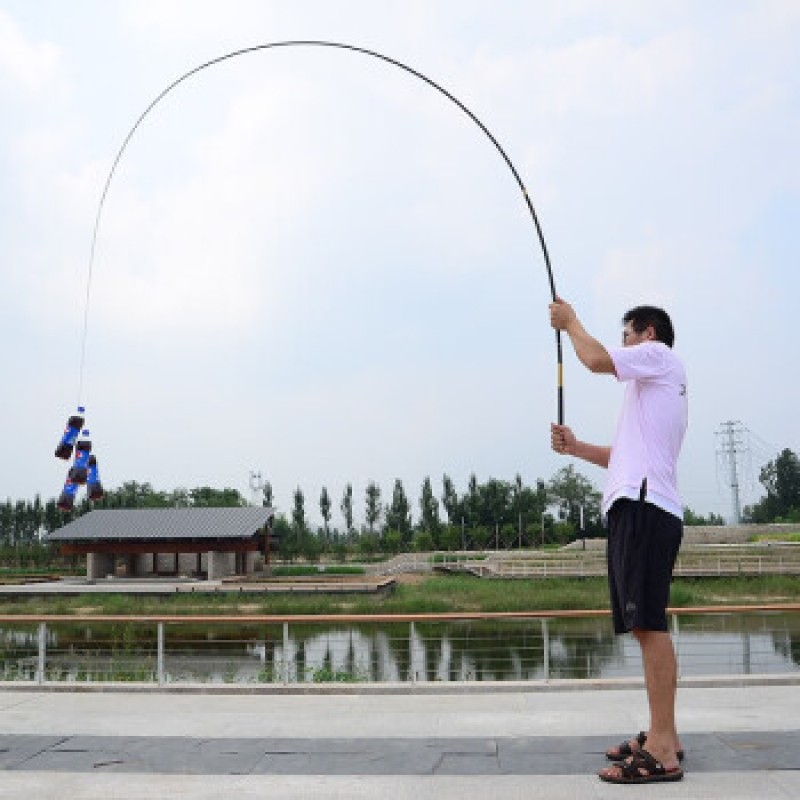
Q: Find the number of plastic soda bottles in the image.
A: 4